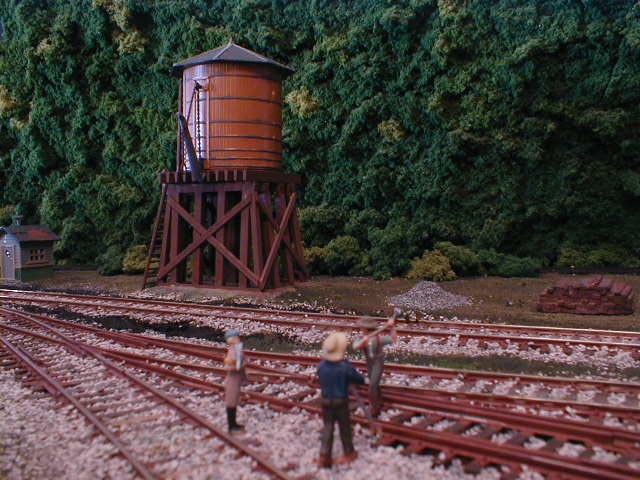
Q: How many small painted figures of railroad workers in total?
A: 3